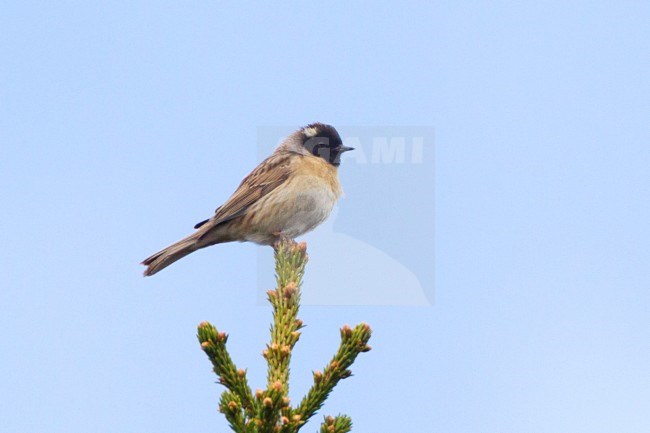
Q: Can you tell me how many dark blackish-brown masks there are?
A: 1